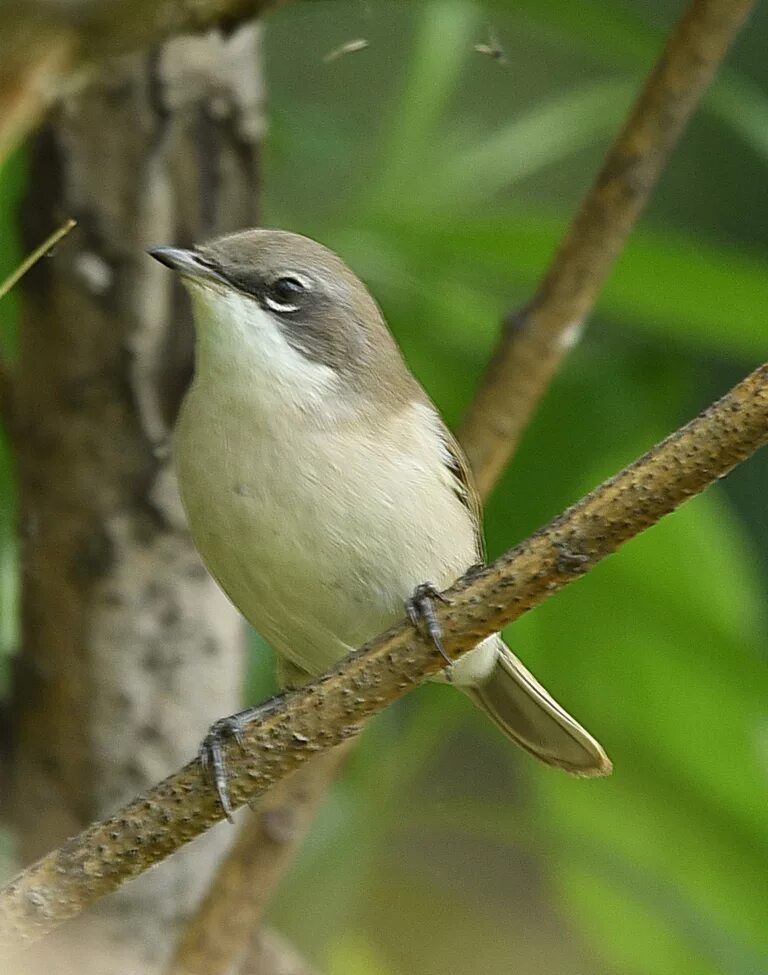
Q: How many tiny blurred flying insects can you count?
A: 2